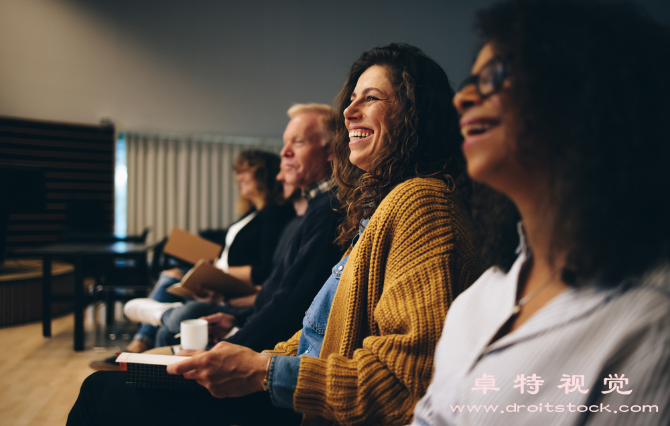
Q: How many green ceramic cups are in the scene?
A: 0